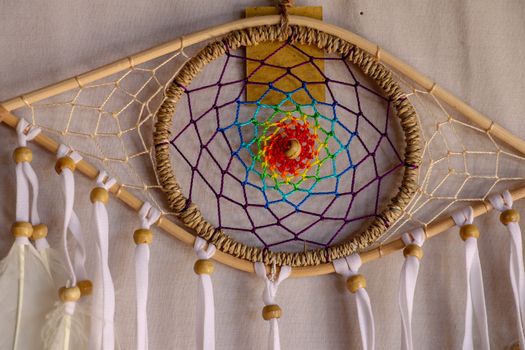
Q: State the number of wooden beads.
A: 15